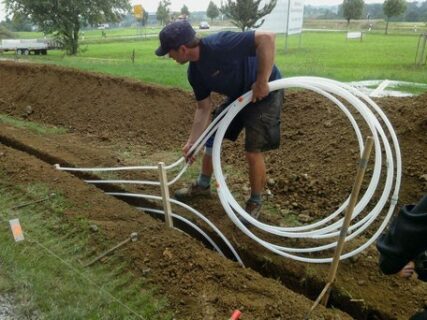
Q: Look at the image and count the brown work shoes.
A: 2